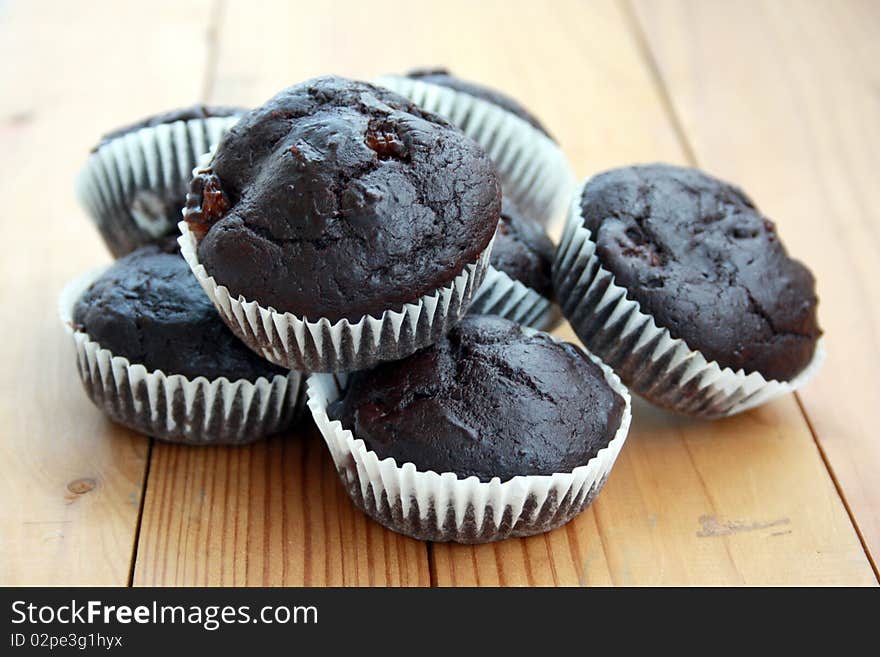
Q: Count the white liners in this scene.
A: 7